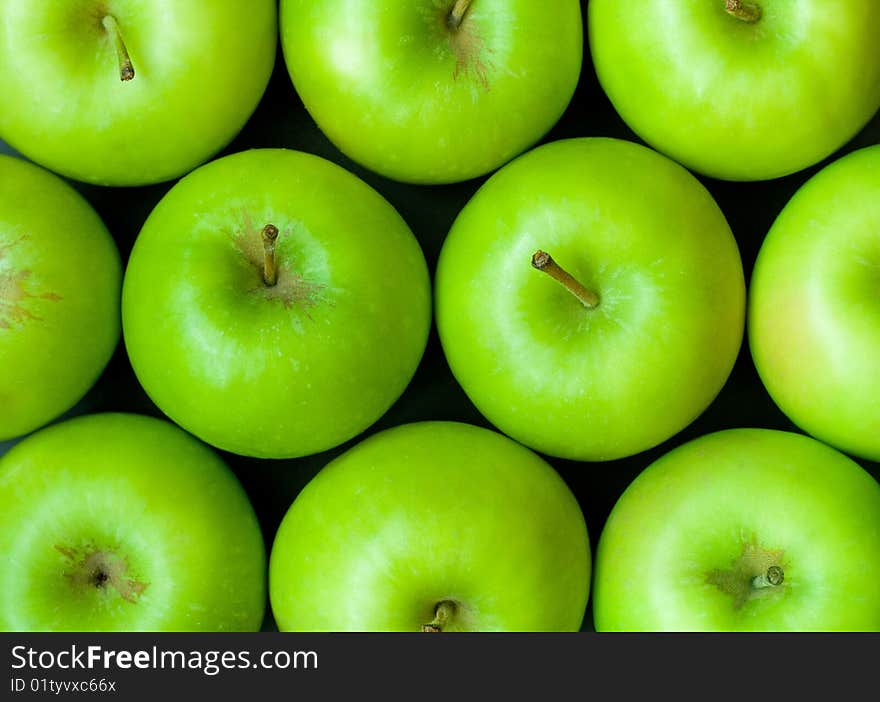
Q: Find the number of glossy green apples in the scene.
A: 10